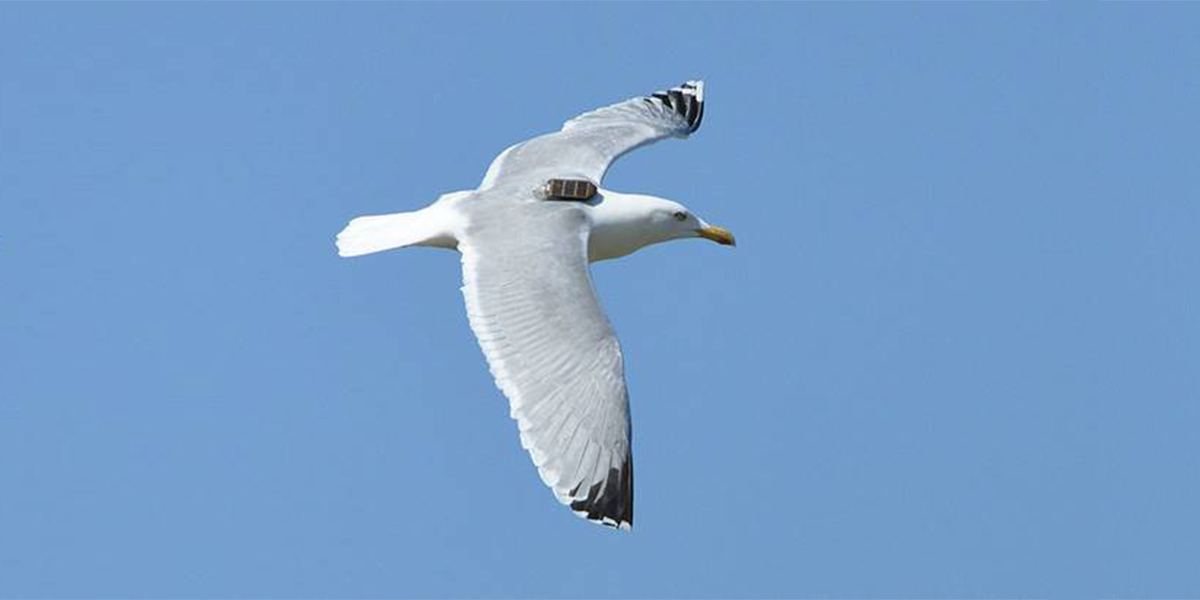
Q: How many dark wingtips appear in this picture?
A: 2